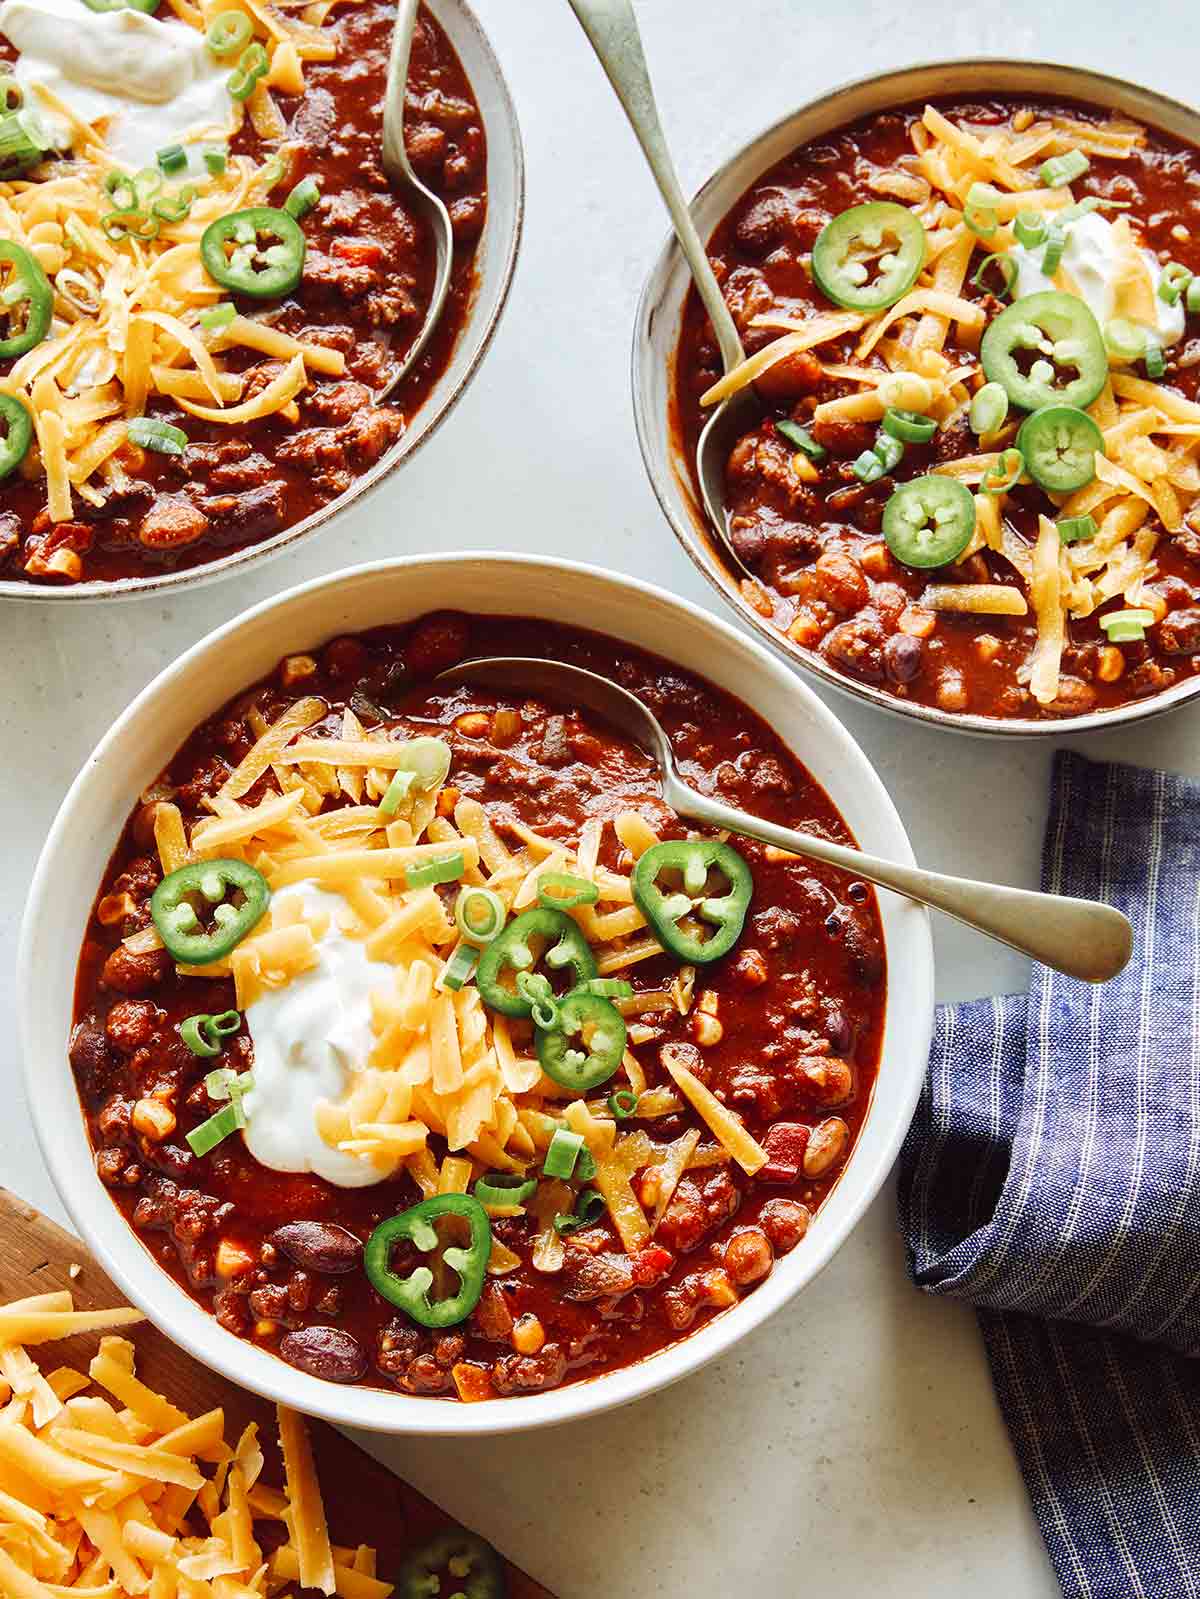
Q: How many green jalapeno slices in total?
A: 13